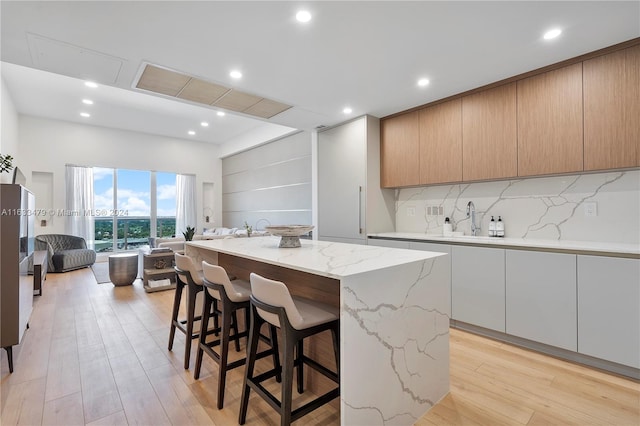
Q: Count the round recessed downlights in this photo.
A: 11